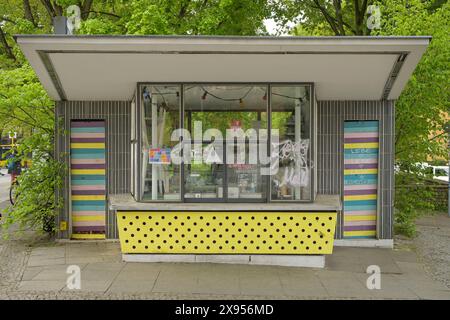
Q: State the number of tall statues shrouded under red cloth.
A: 0